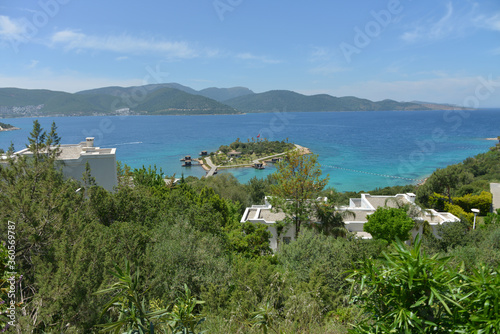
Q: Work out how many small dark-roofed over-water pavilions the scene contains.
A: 5